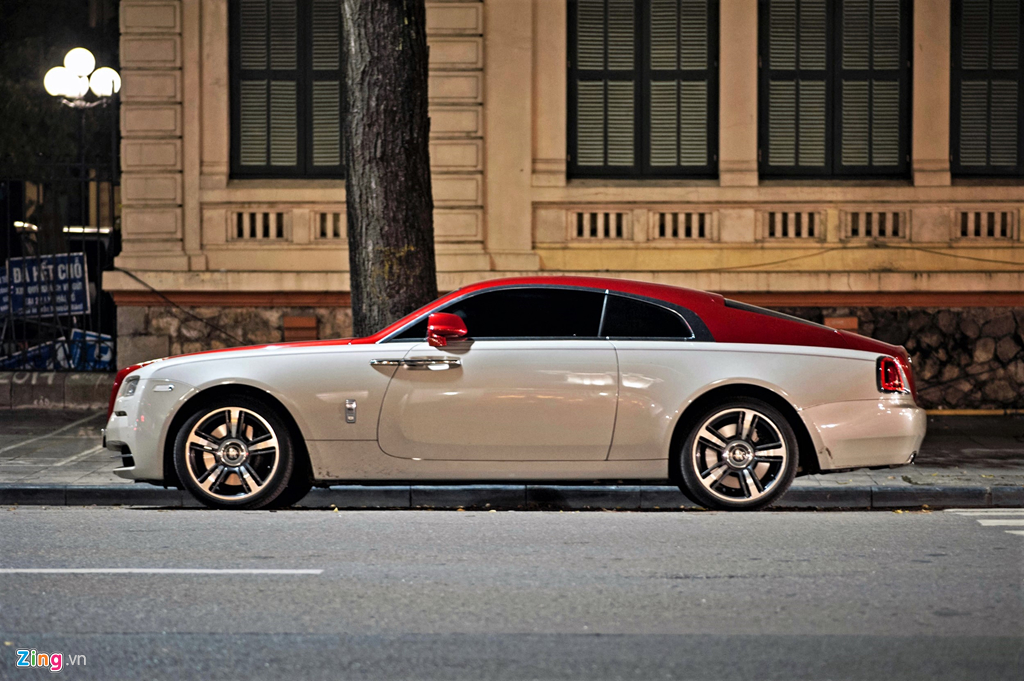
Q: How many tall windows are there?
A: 4